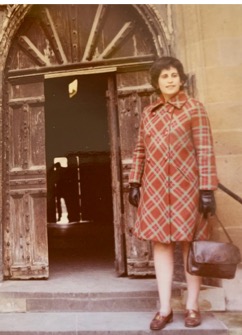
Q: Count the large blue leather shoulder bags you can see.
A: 0